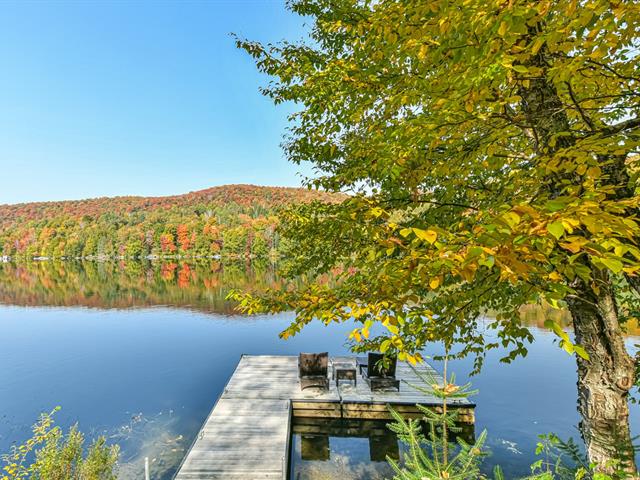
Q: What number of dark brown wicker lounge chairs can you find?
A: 2